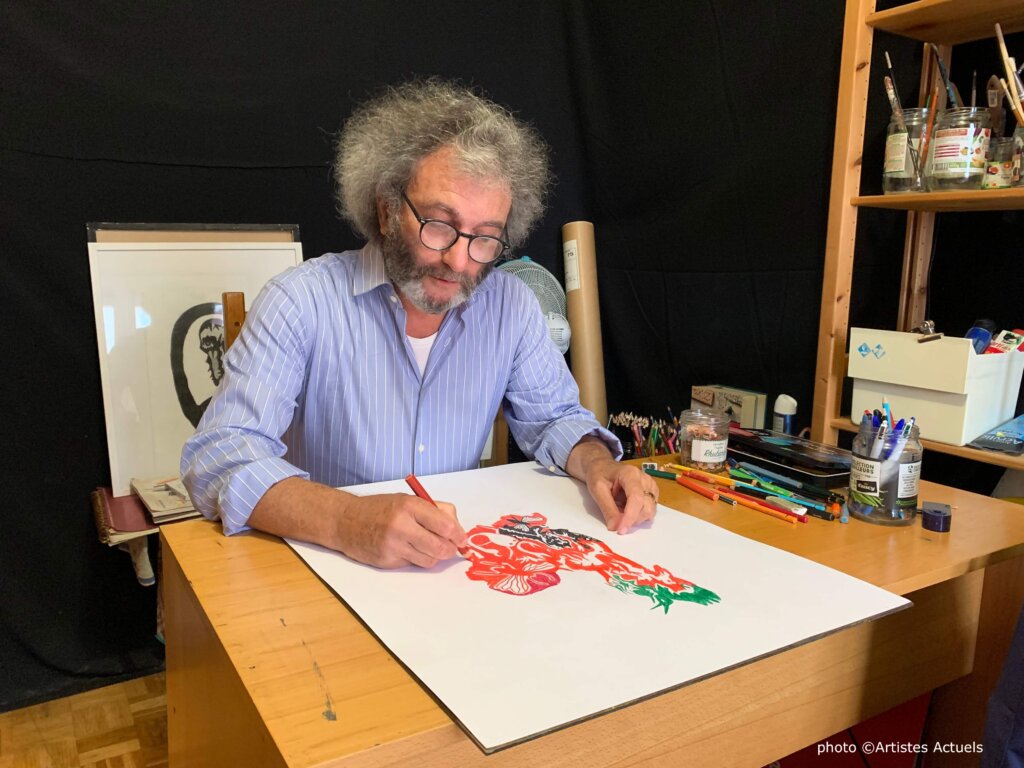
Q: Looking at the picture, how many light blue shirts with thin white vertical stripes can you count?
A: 1